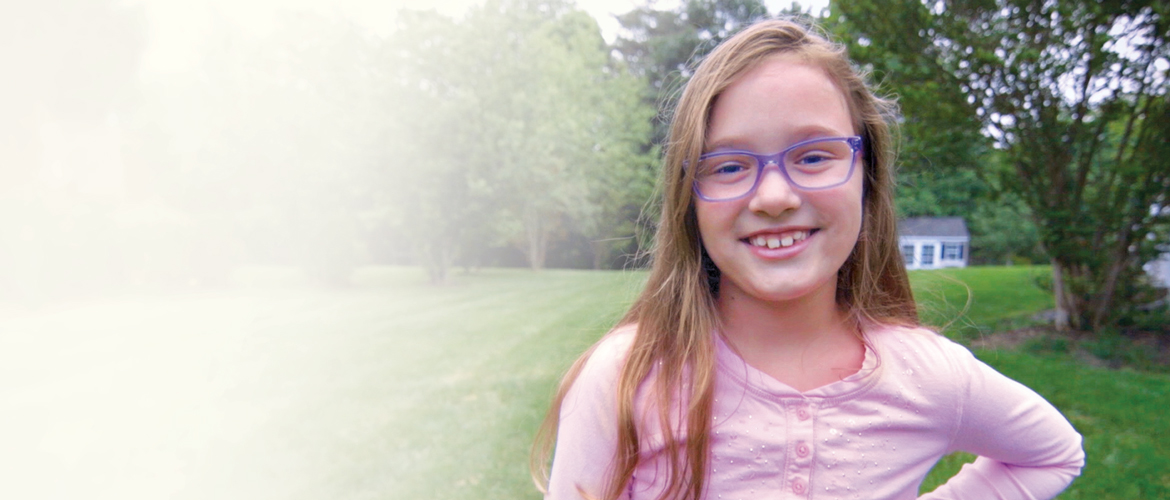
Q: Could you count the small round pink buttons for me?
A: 3